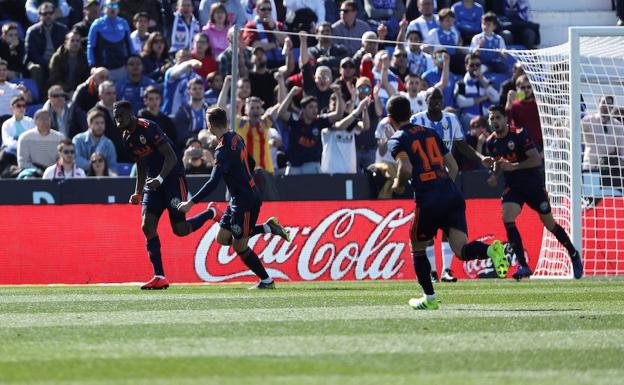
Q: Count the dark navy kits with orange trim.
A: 4